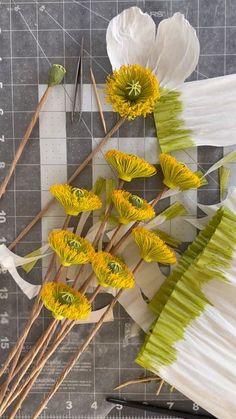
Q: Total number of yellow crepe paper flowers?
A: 9